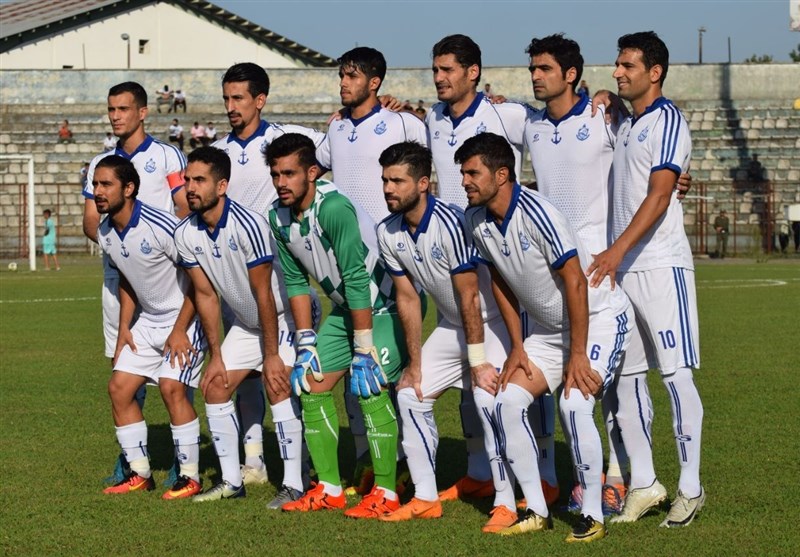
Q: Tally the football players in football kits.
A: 11